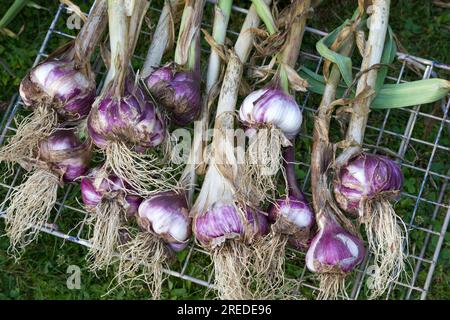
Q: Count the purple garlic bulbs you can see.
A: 11